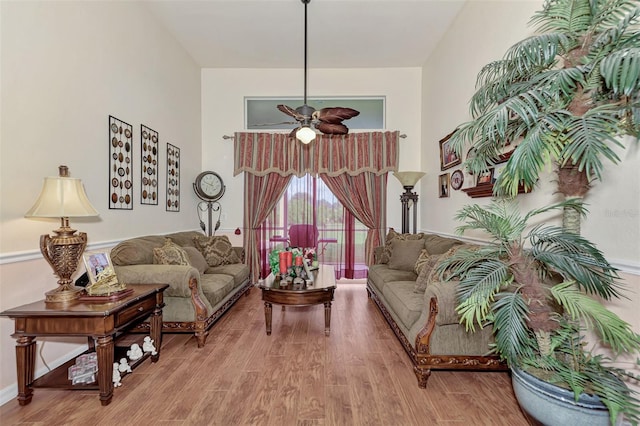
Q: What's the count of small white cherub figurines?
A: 4